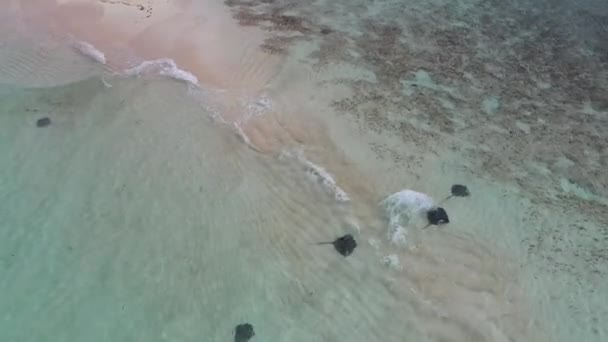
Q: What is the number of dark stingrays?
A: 5